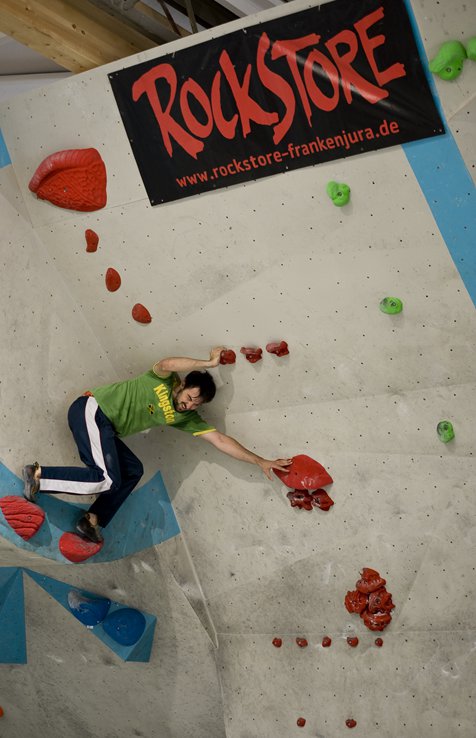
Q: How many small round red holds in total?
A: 7